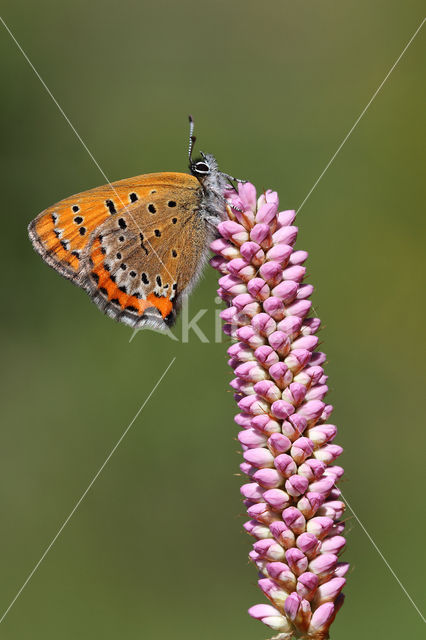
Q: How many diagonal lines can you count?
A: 4